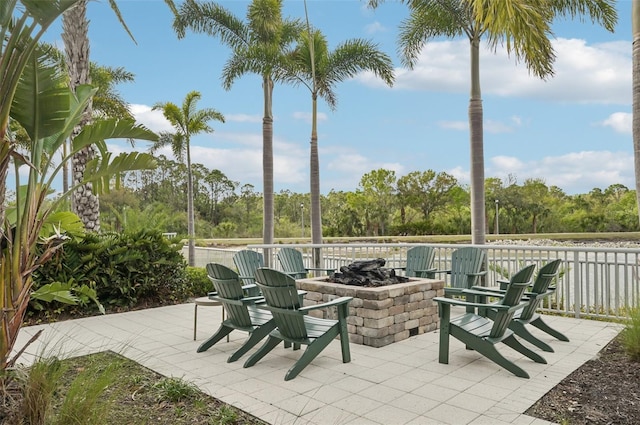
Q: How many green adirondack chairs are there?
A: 8